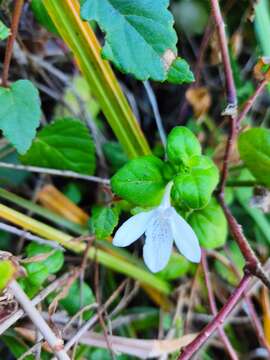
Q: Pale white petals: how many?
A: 3